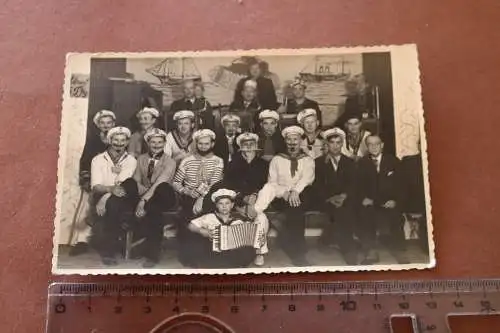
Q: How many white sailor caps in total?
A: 13